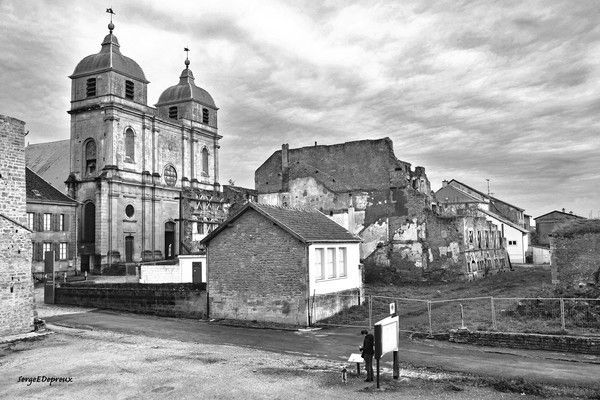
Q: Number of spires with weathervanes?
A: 2